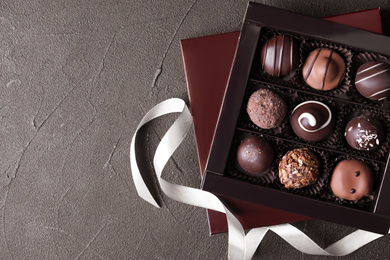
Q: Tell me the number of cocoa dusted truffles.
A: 1